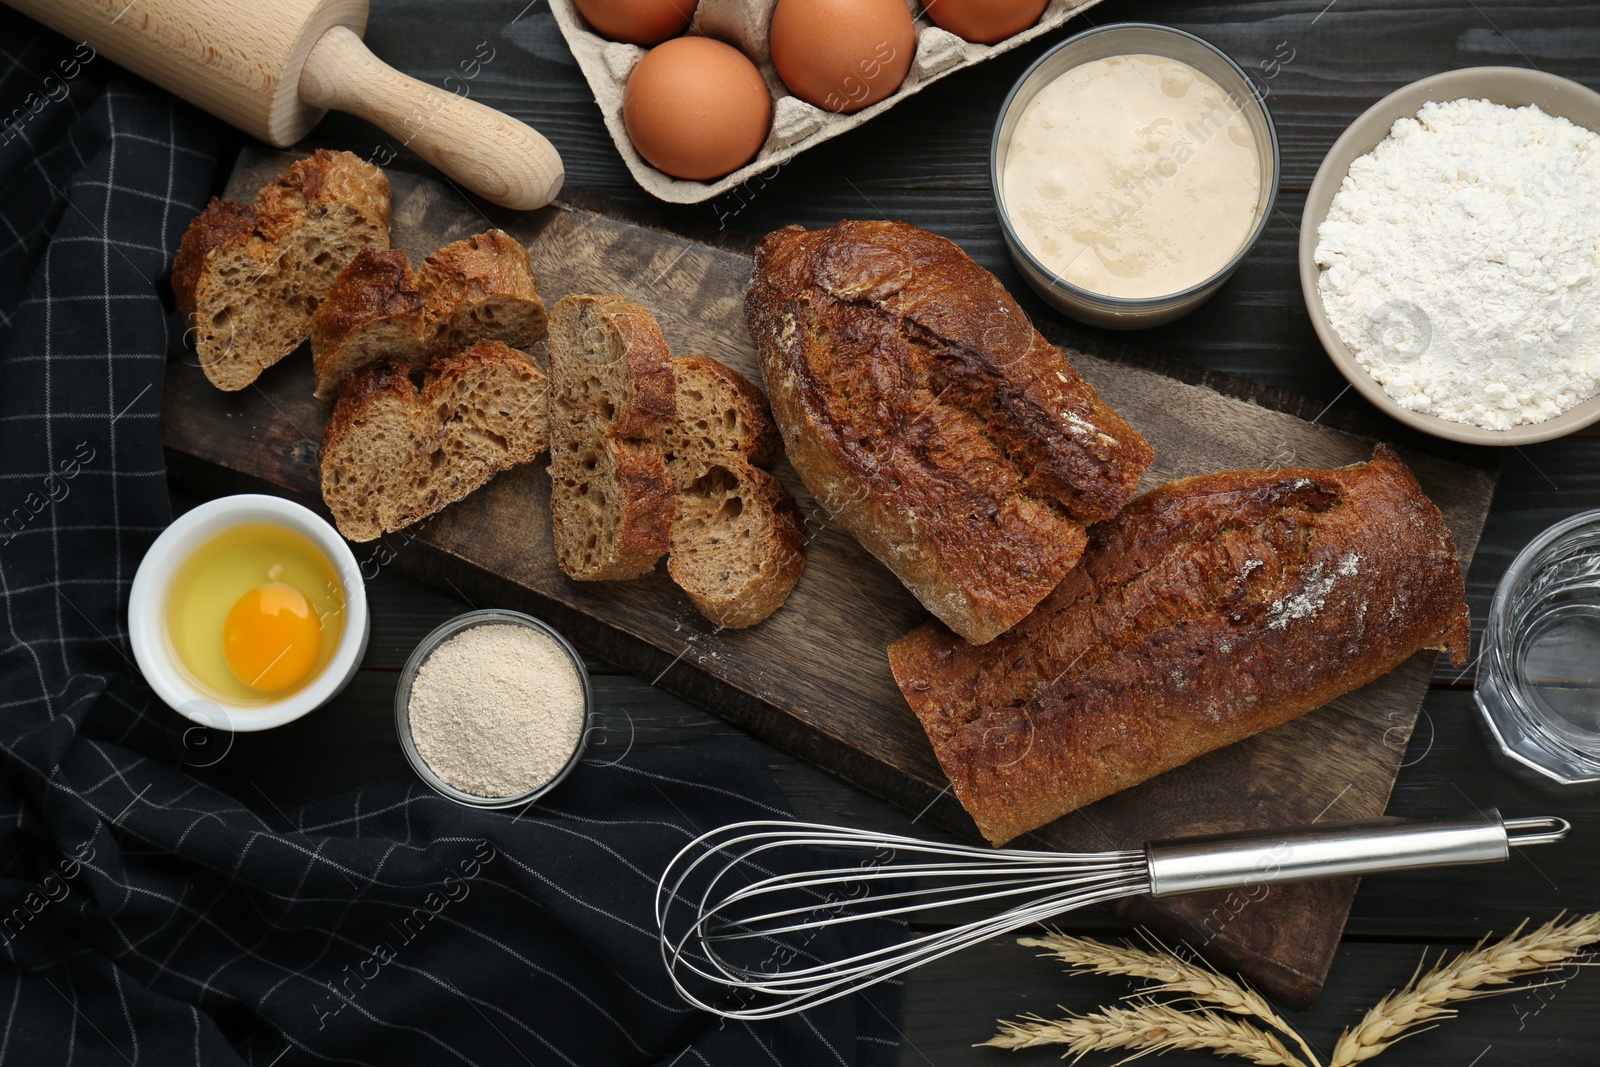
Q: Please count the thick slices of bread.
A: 5